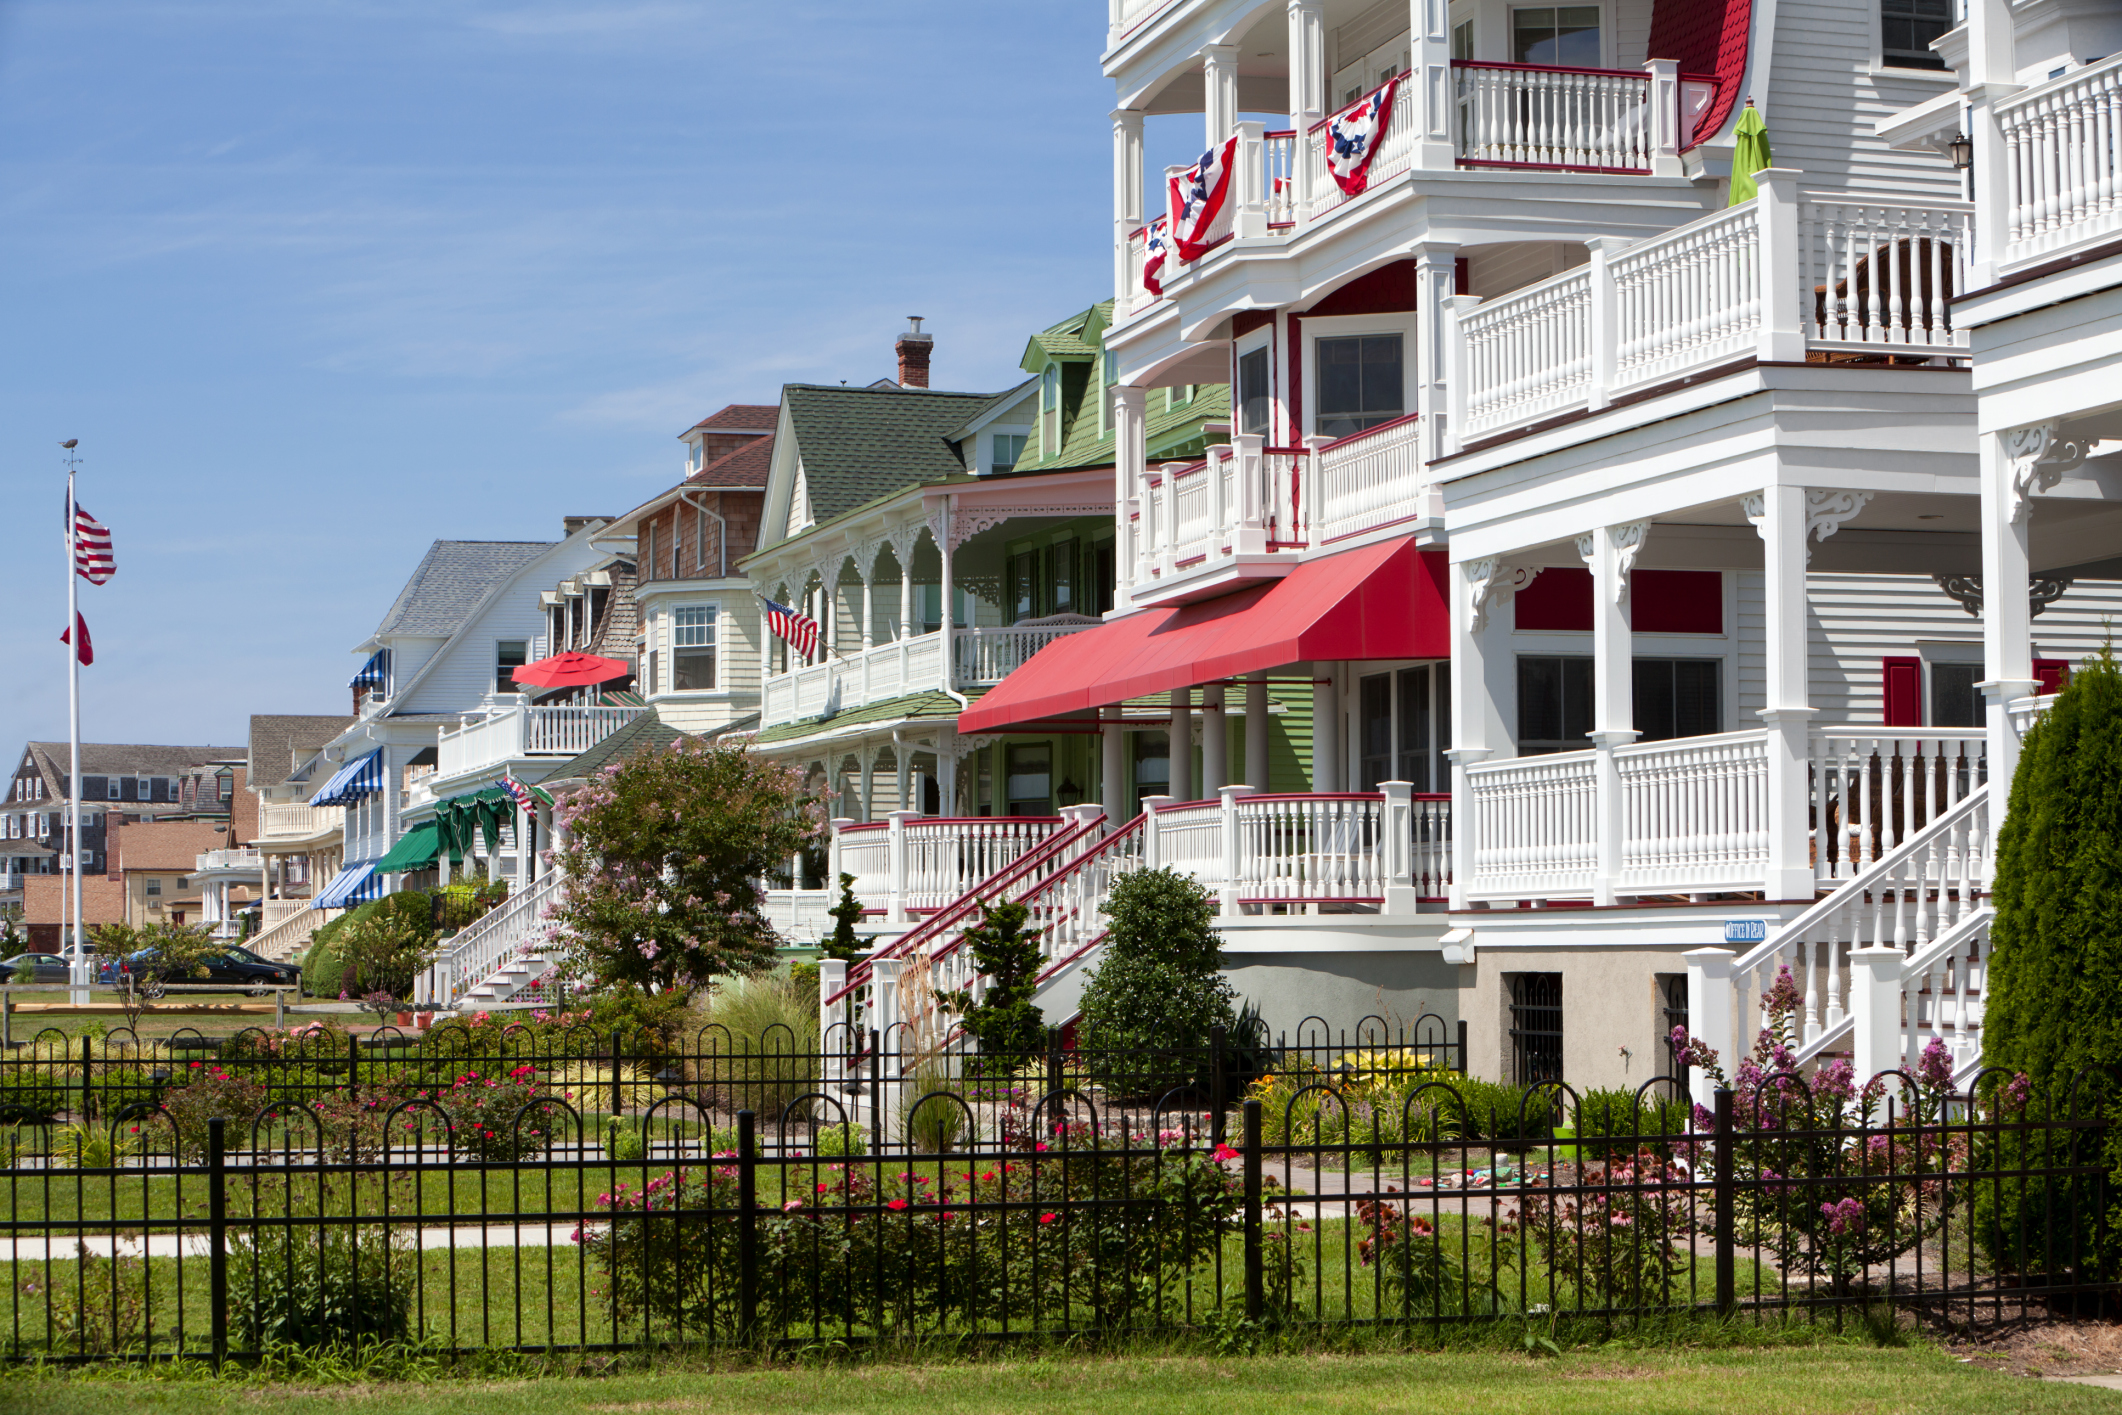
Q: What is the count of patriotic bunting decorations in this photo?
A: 3